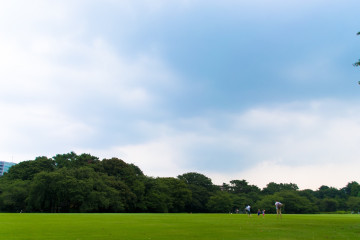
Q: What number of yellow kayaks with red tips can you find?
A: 0